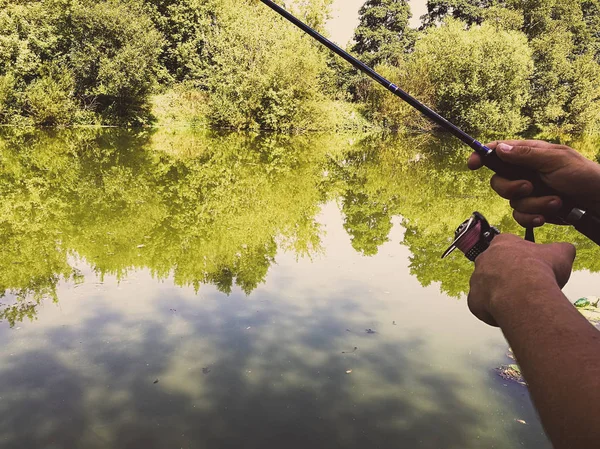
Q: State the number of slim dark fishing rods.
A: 1